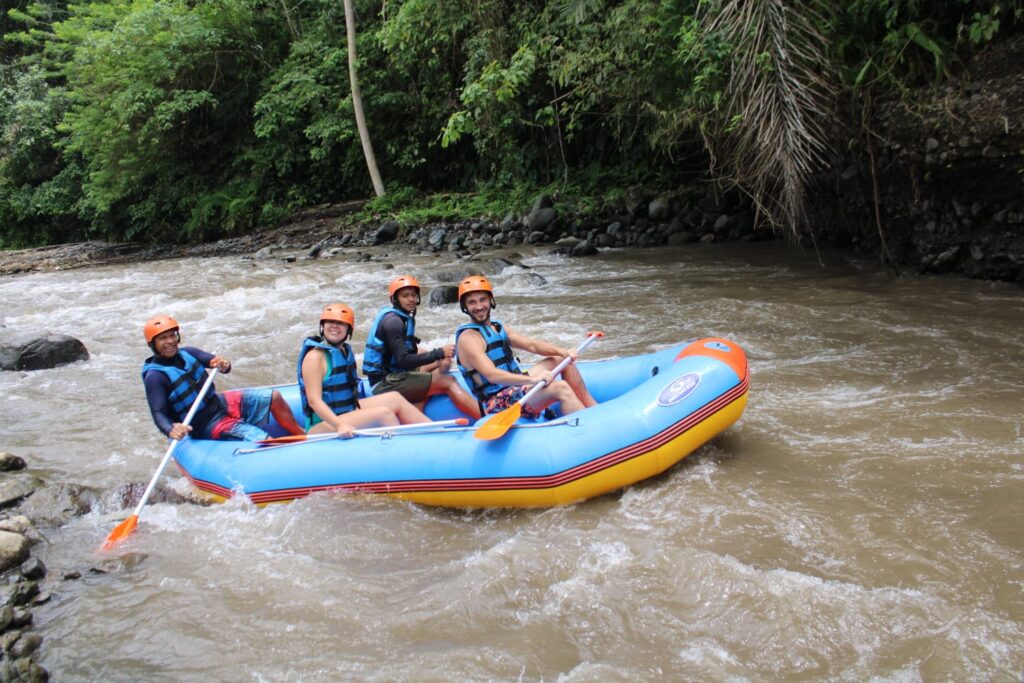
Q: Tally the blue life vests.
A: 4